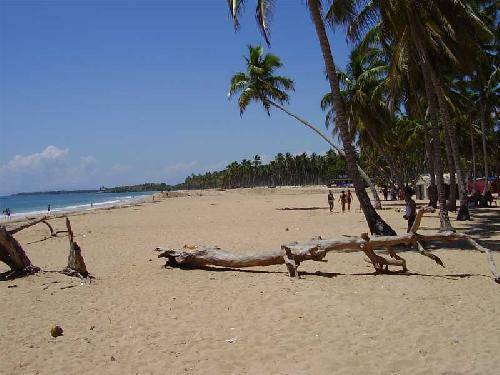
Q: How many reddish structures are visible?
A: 1